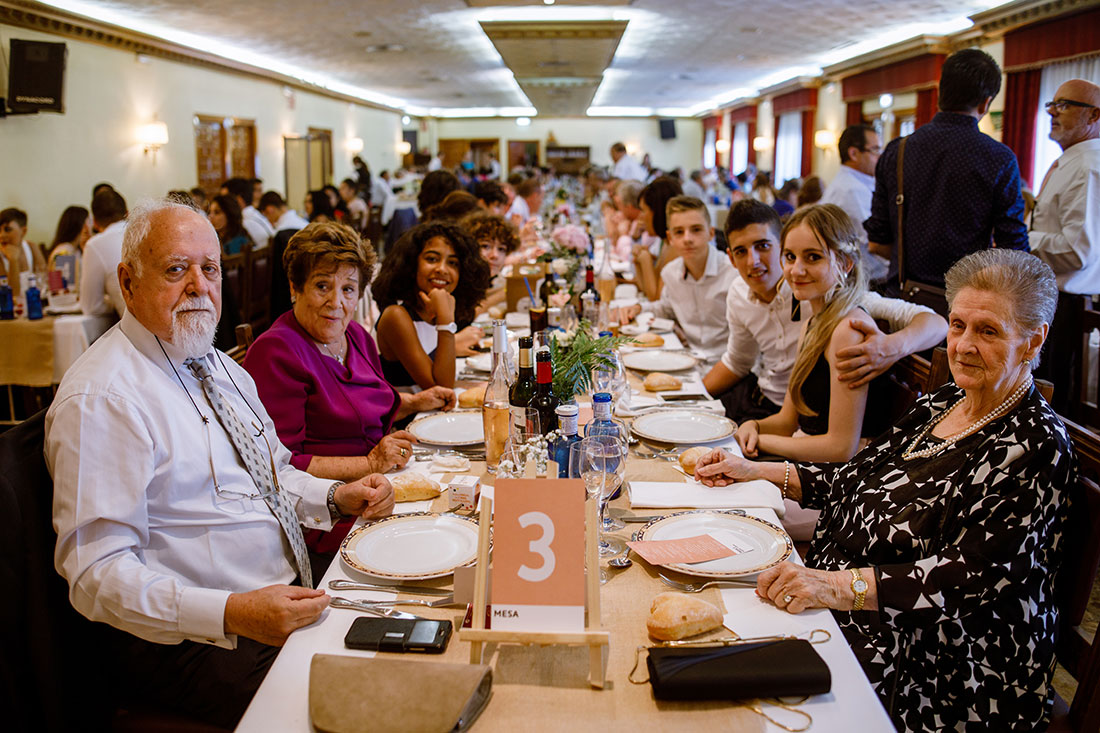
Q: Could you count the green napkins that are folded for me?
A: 0